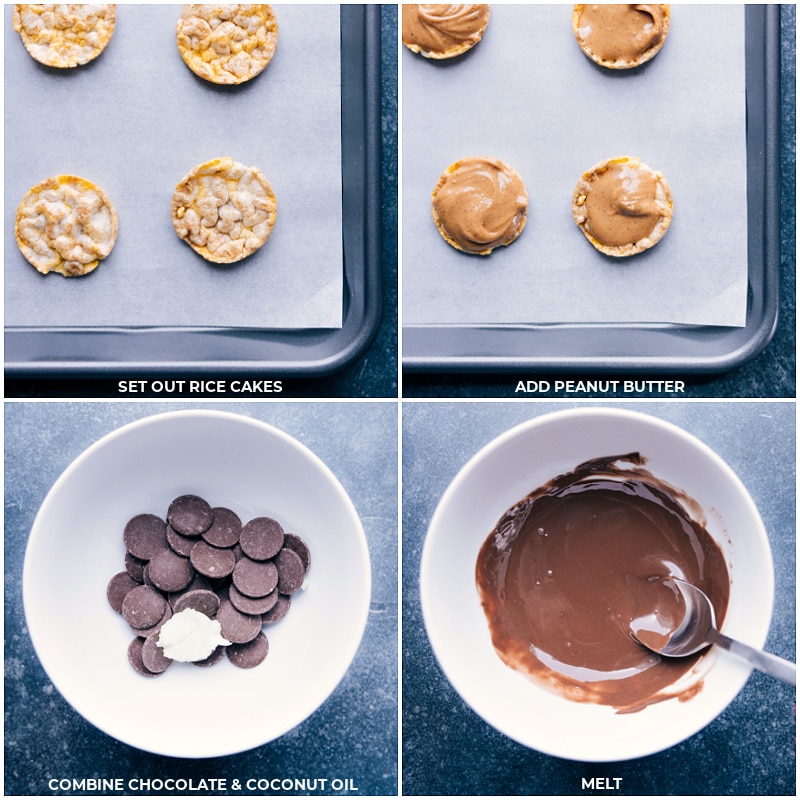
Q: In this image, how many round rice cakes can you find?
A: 8